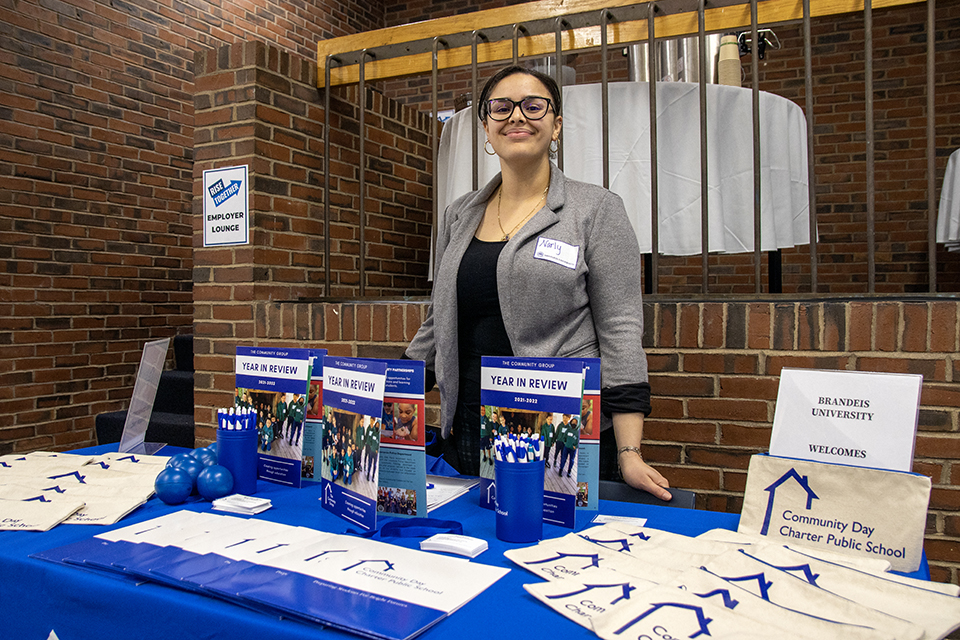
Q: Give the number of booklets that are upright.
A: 3